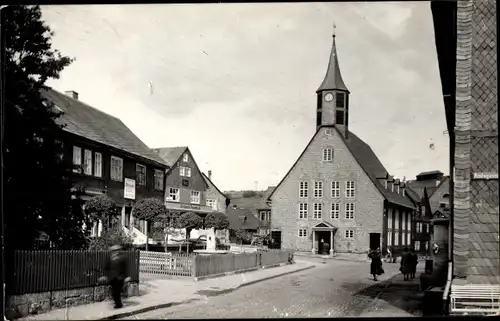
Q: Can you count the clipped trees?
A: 4